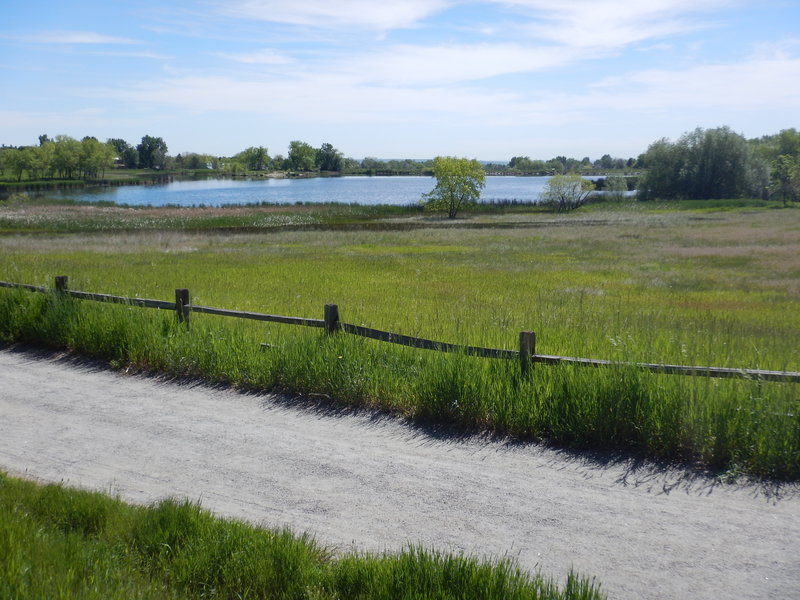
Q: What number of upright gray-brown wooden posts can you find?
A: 4